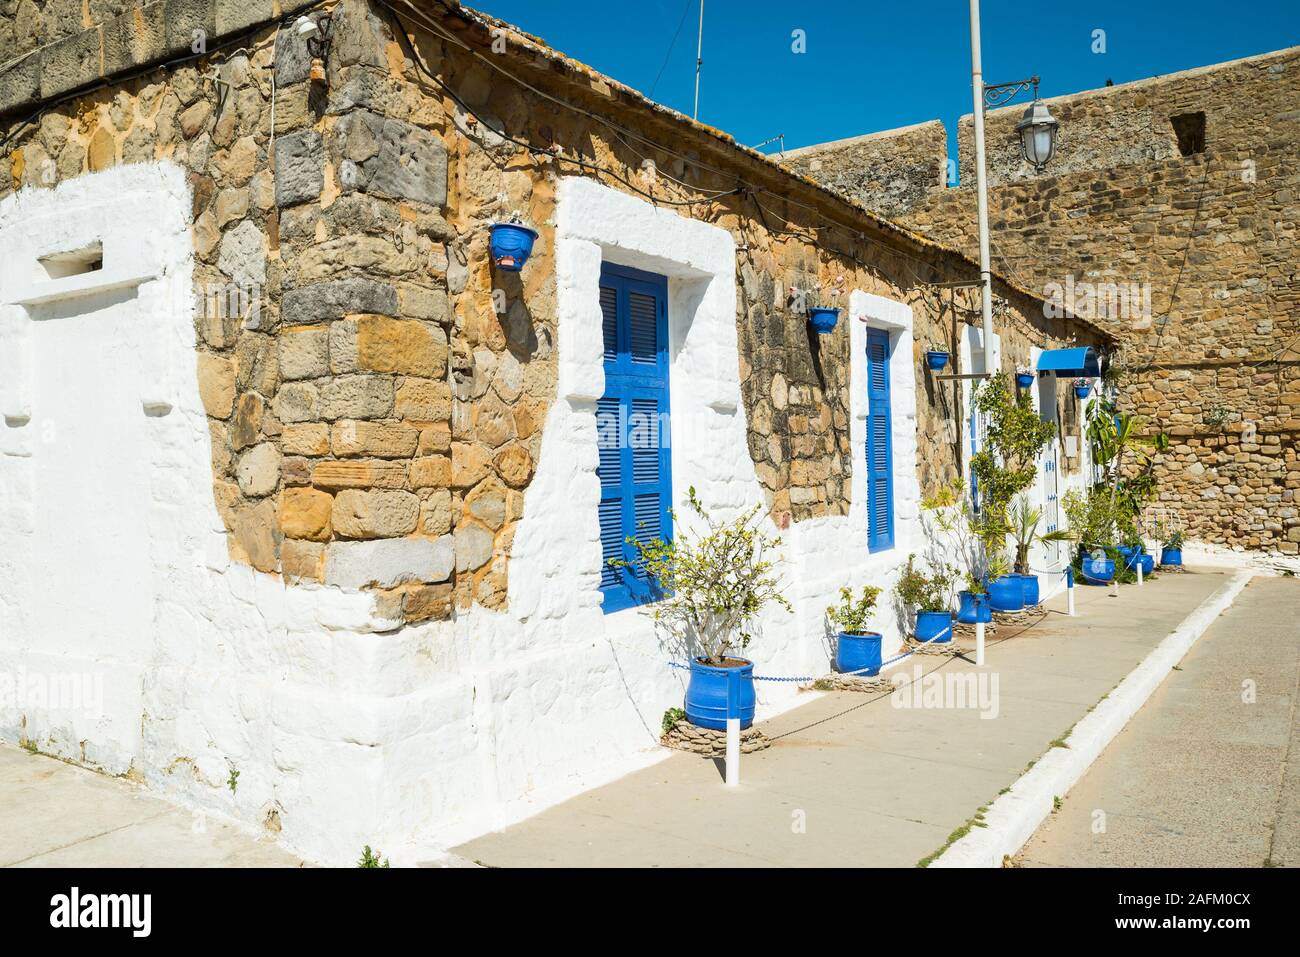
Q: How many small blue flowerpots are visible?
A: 5